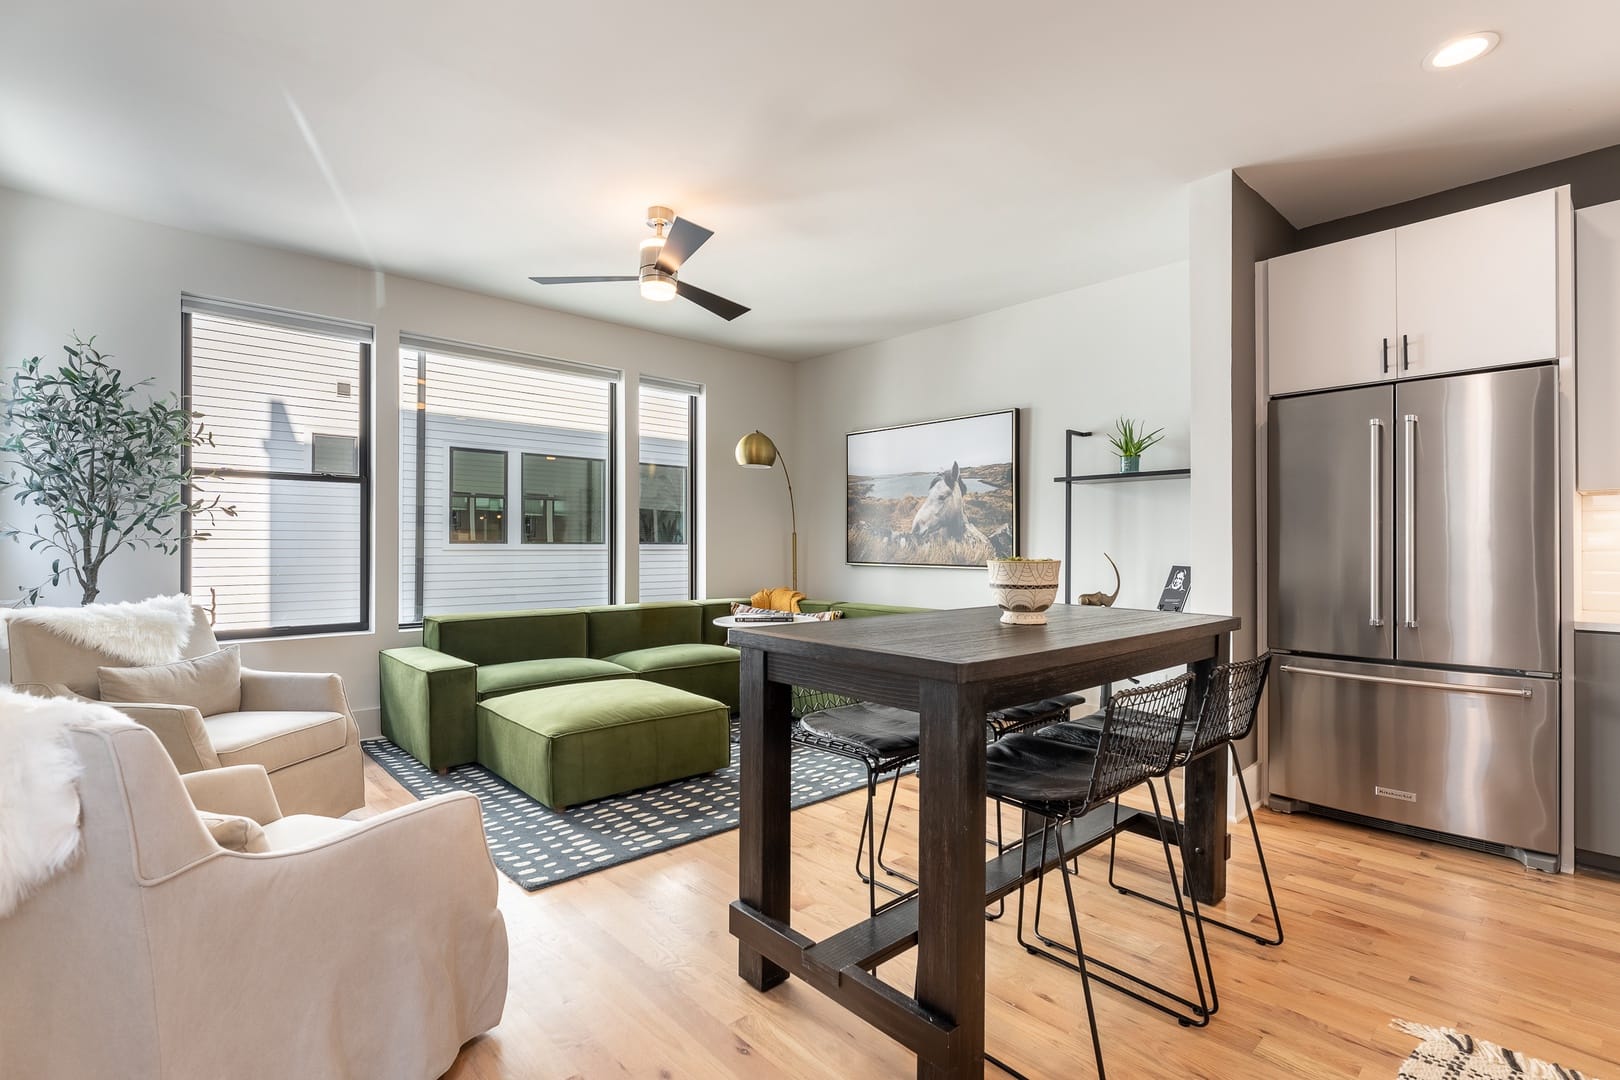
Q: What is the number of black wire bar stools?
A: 4